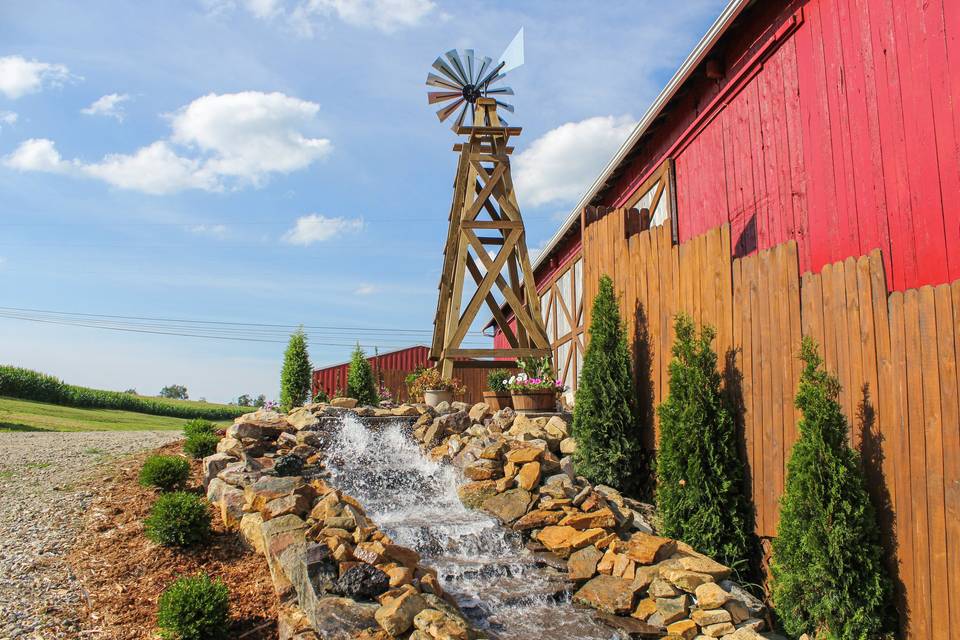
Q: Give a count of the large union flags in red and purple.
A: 0